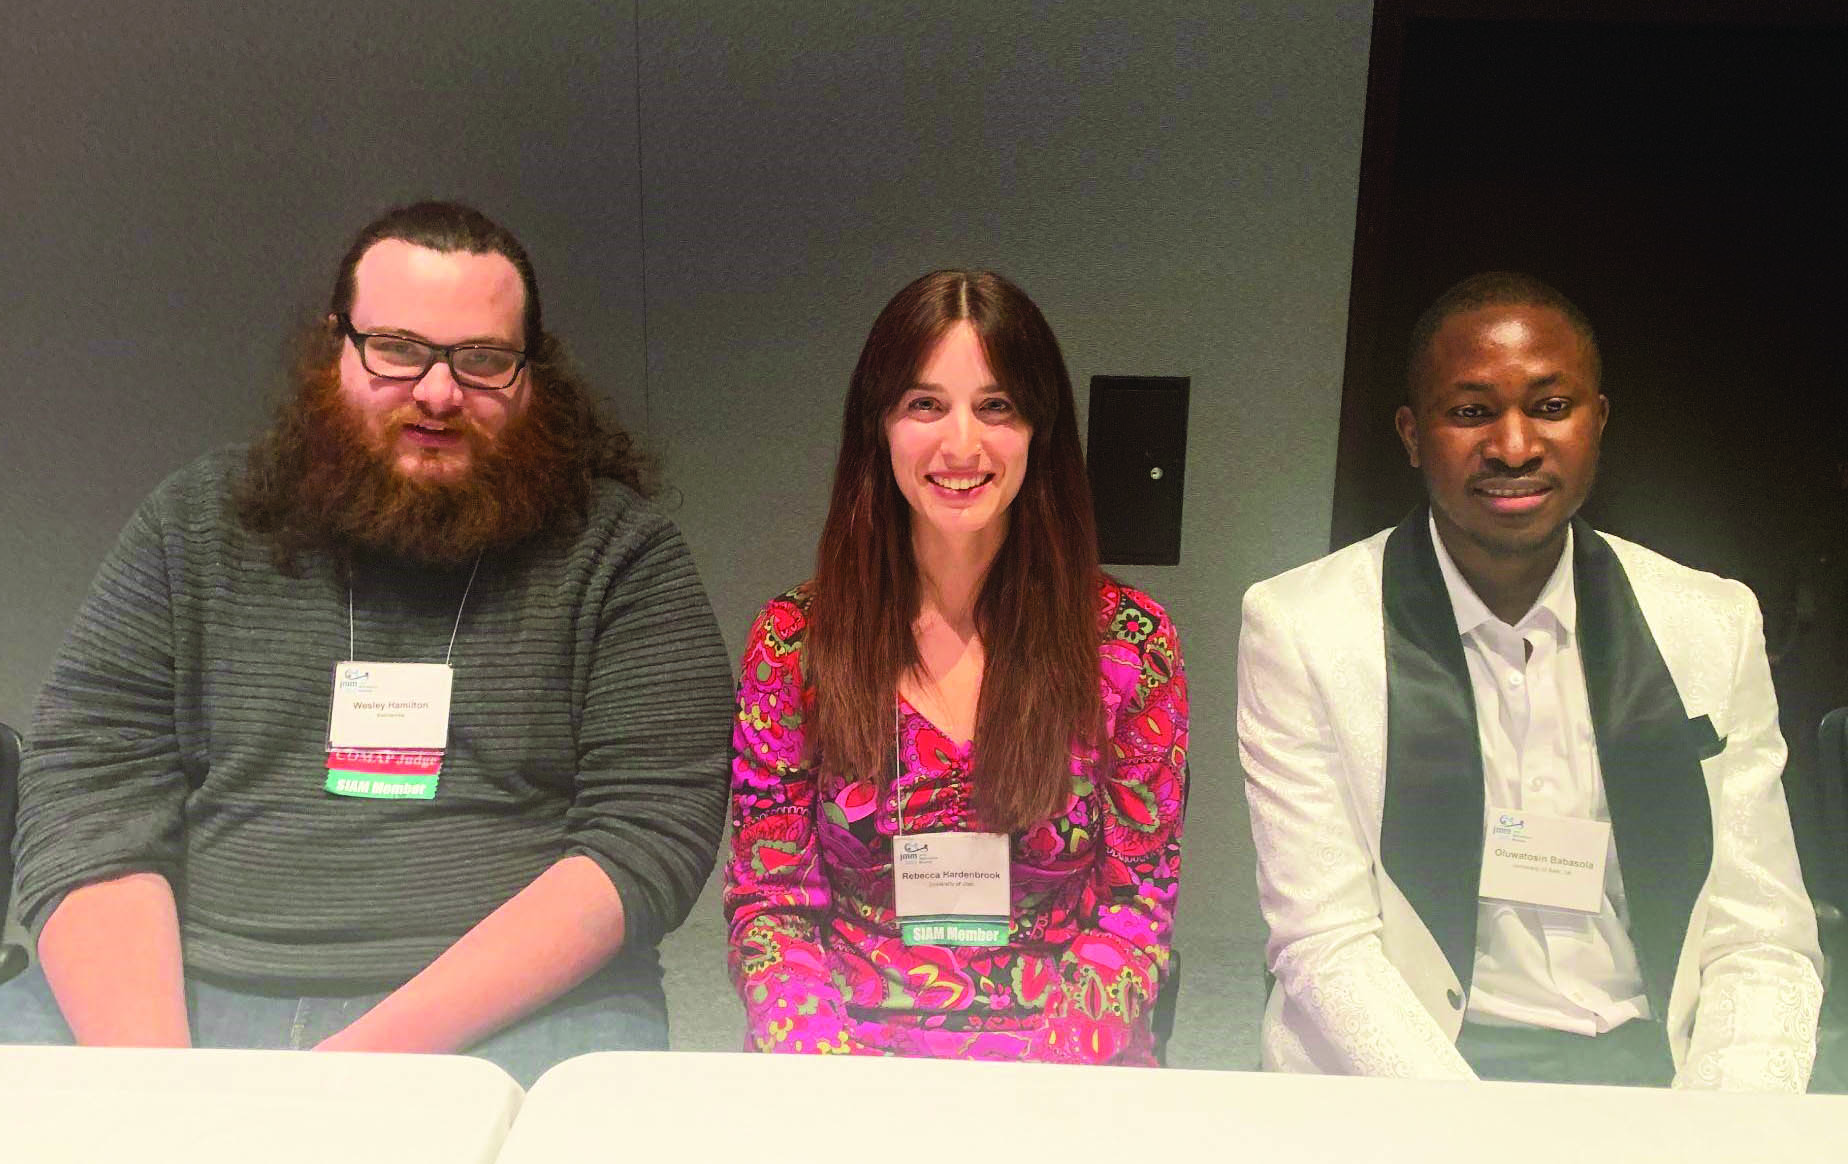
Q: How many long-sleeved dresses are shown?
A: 1